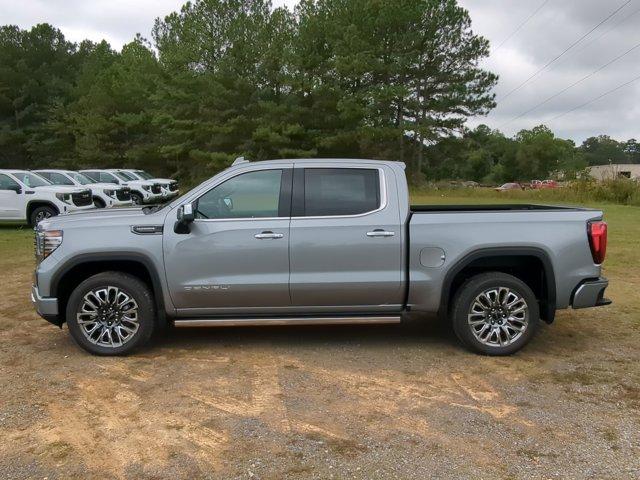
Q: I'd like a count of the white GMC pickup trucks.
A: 4